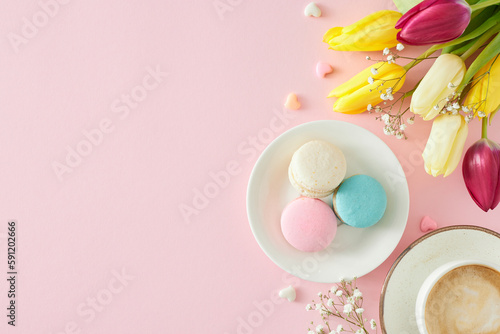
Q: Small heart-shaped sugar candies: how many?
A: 5